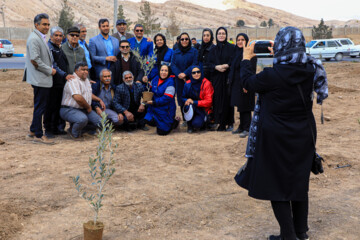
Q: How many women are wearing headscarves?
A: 8